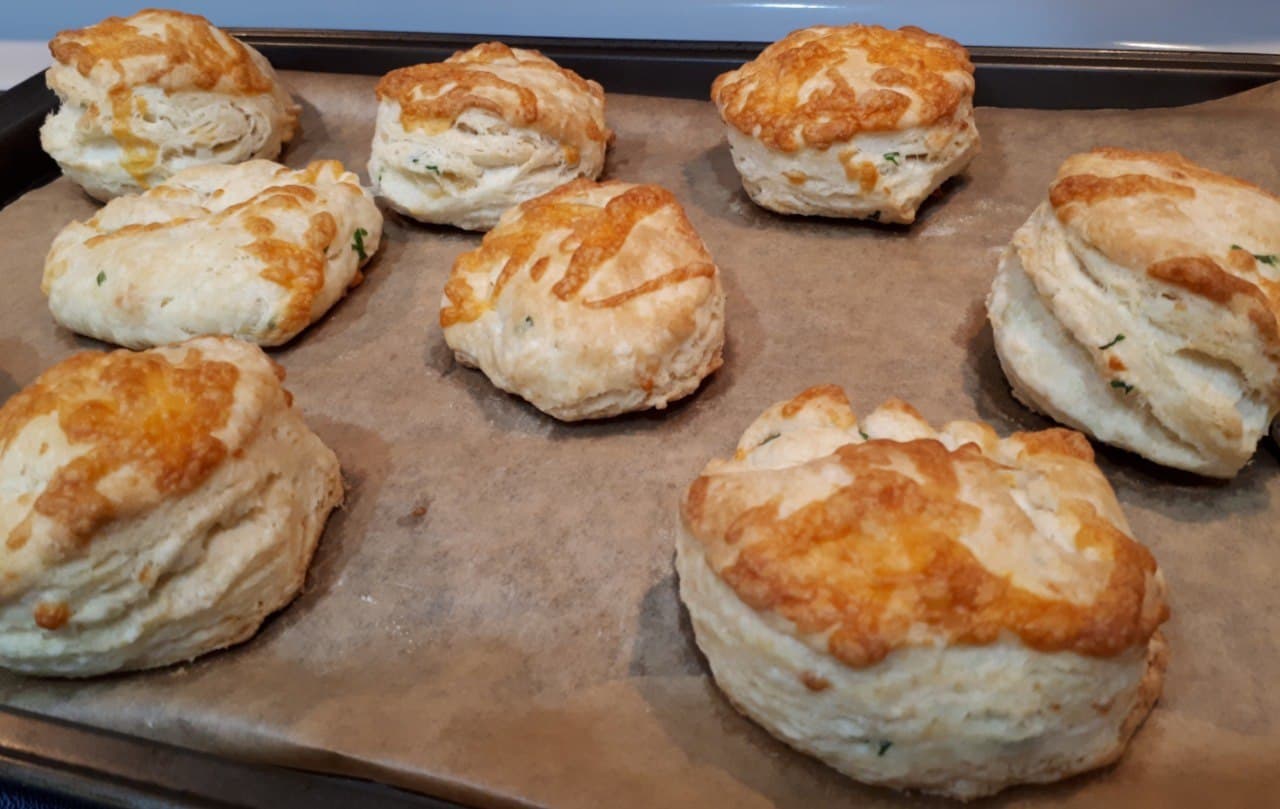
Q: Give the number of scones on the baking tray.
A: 8